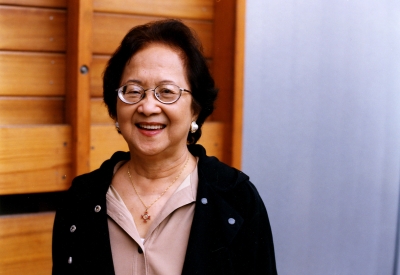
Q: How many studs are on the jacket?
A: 5